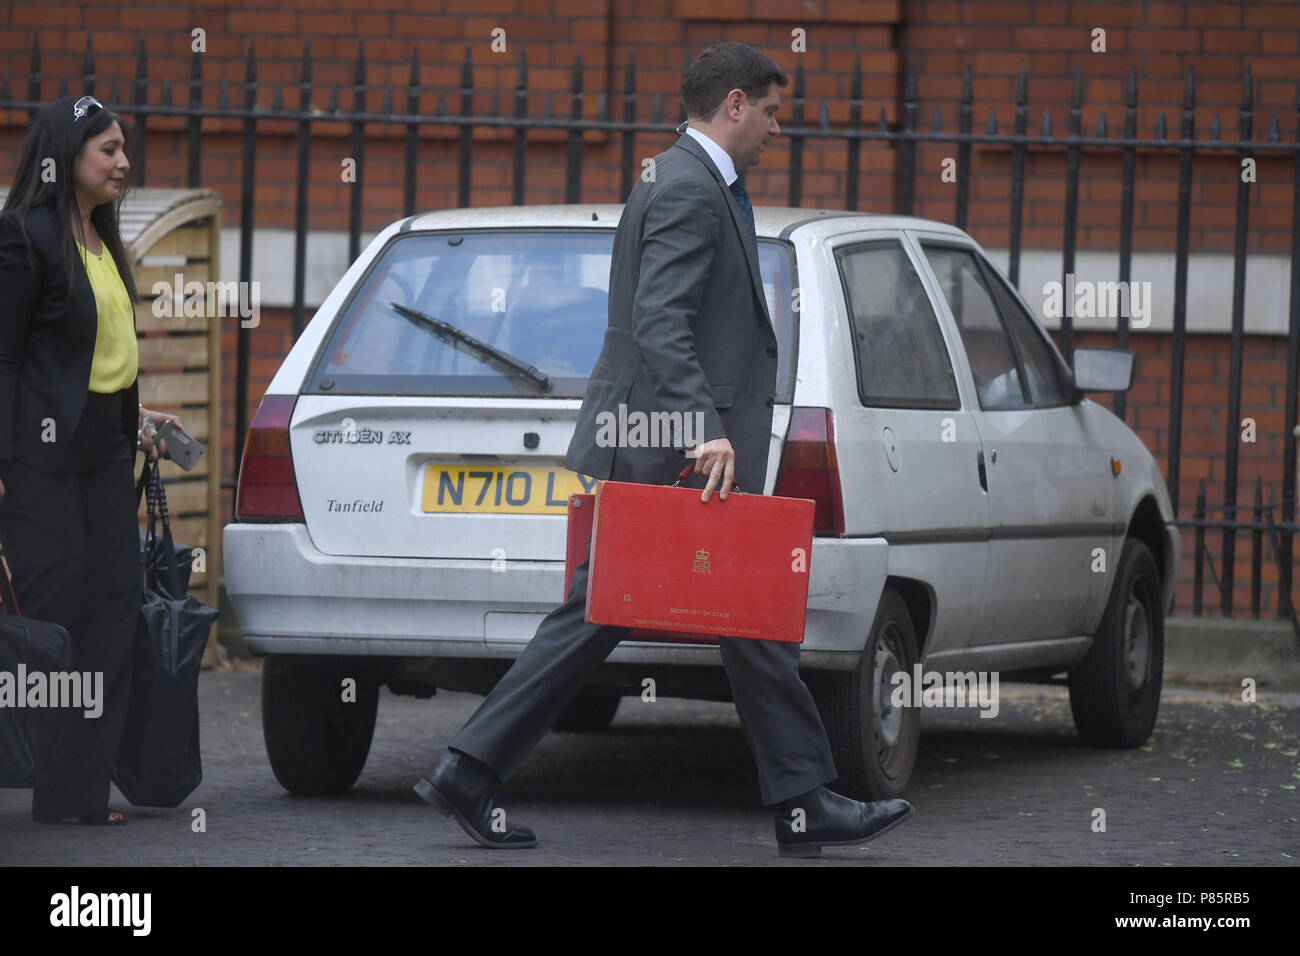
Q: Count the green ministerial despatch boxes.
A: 0